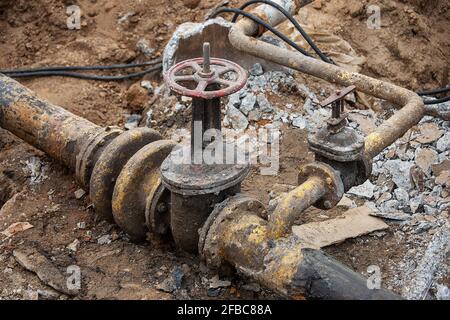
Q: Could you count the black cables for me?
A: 2